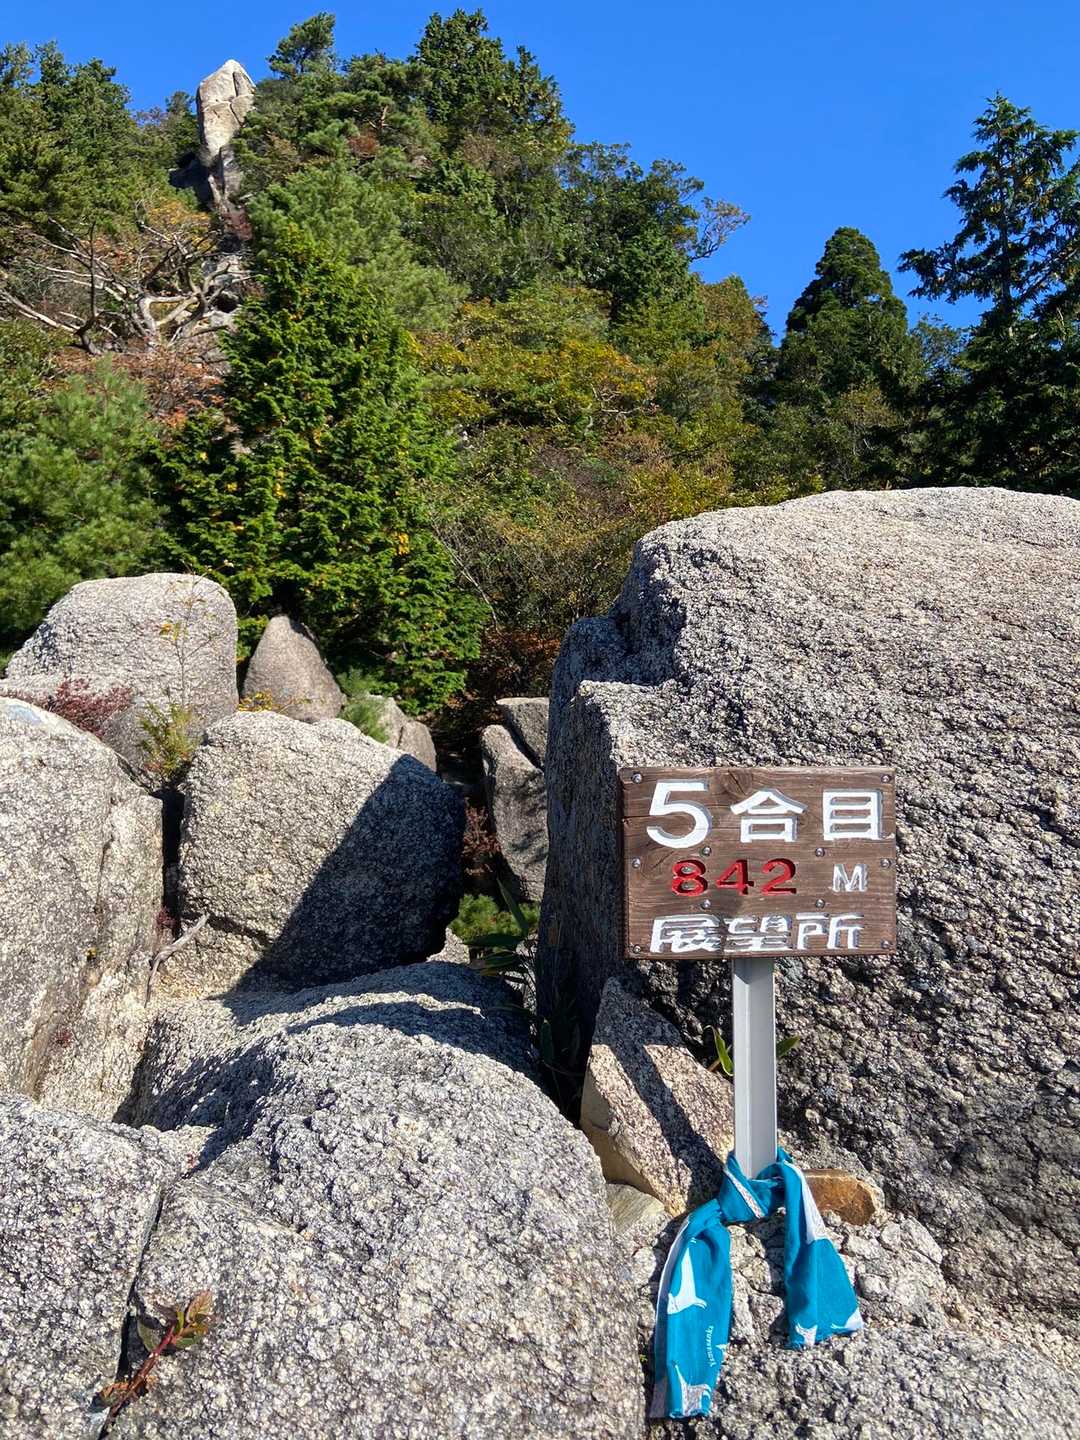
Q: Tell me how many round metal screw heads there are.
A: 10